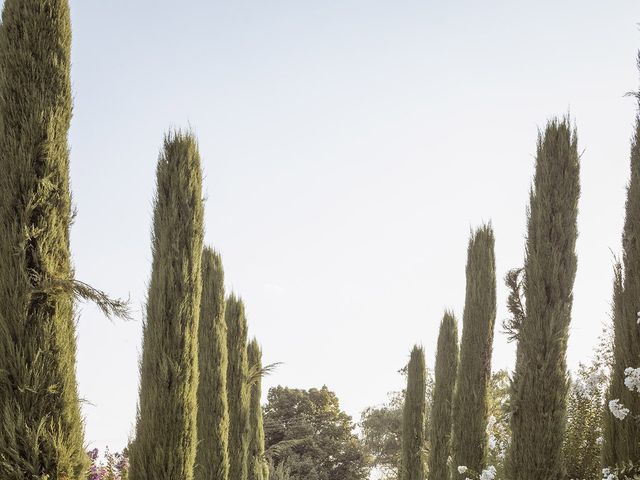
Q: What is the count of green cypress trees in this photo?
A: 10